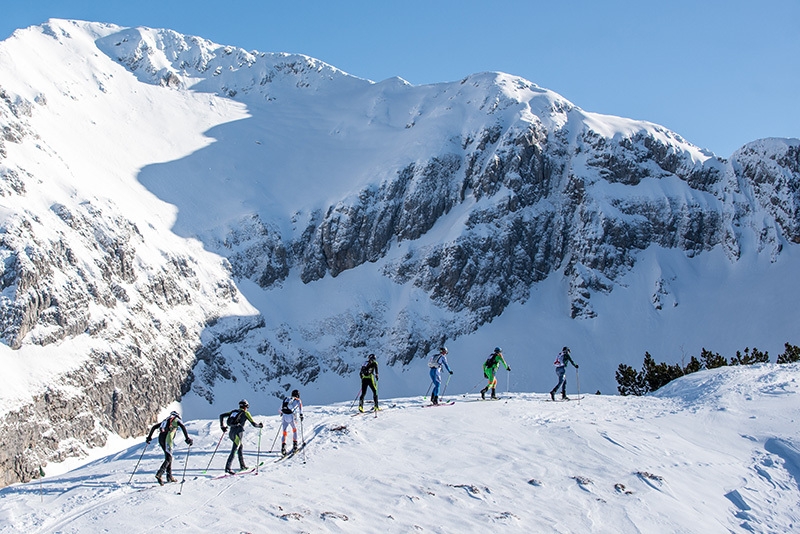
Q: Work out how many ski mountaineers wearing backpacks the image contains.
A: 7